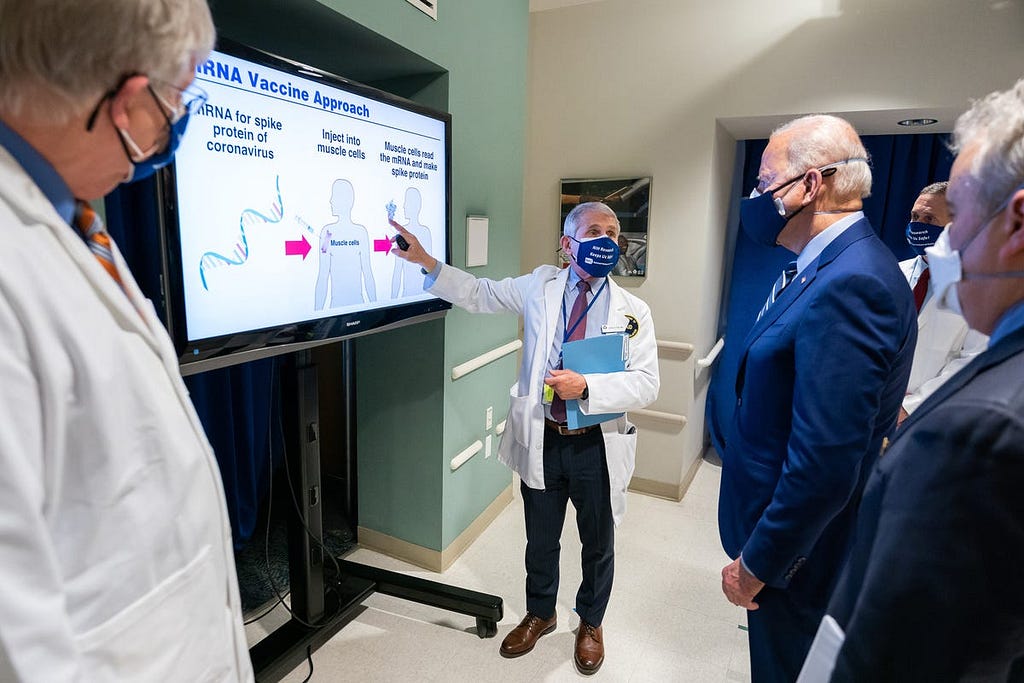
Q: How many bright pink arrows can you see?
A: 2